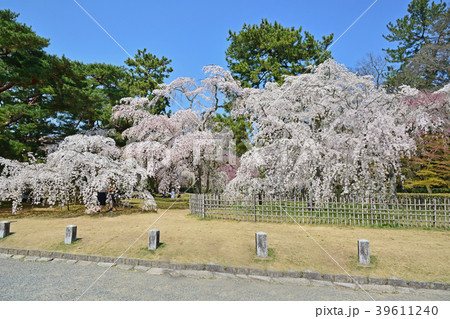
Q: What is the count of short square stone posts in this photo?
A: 5